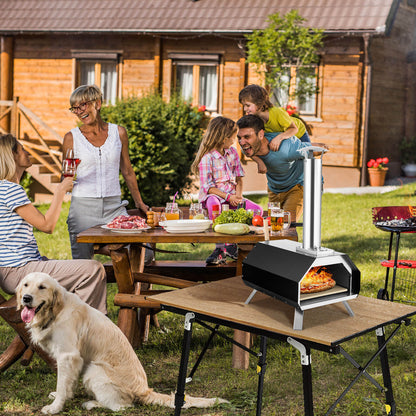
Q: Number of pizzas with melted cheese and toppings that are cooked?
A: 1